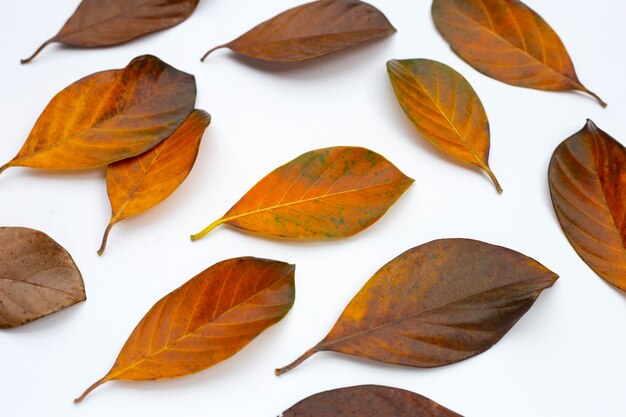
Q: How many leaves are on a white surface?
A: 12